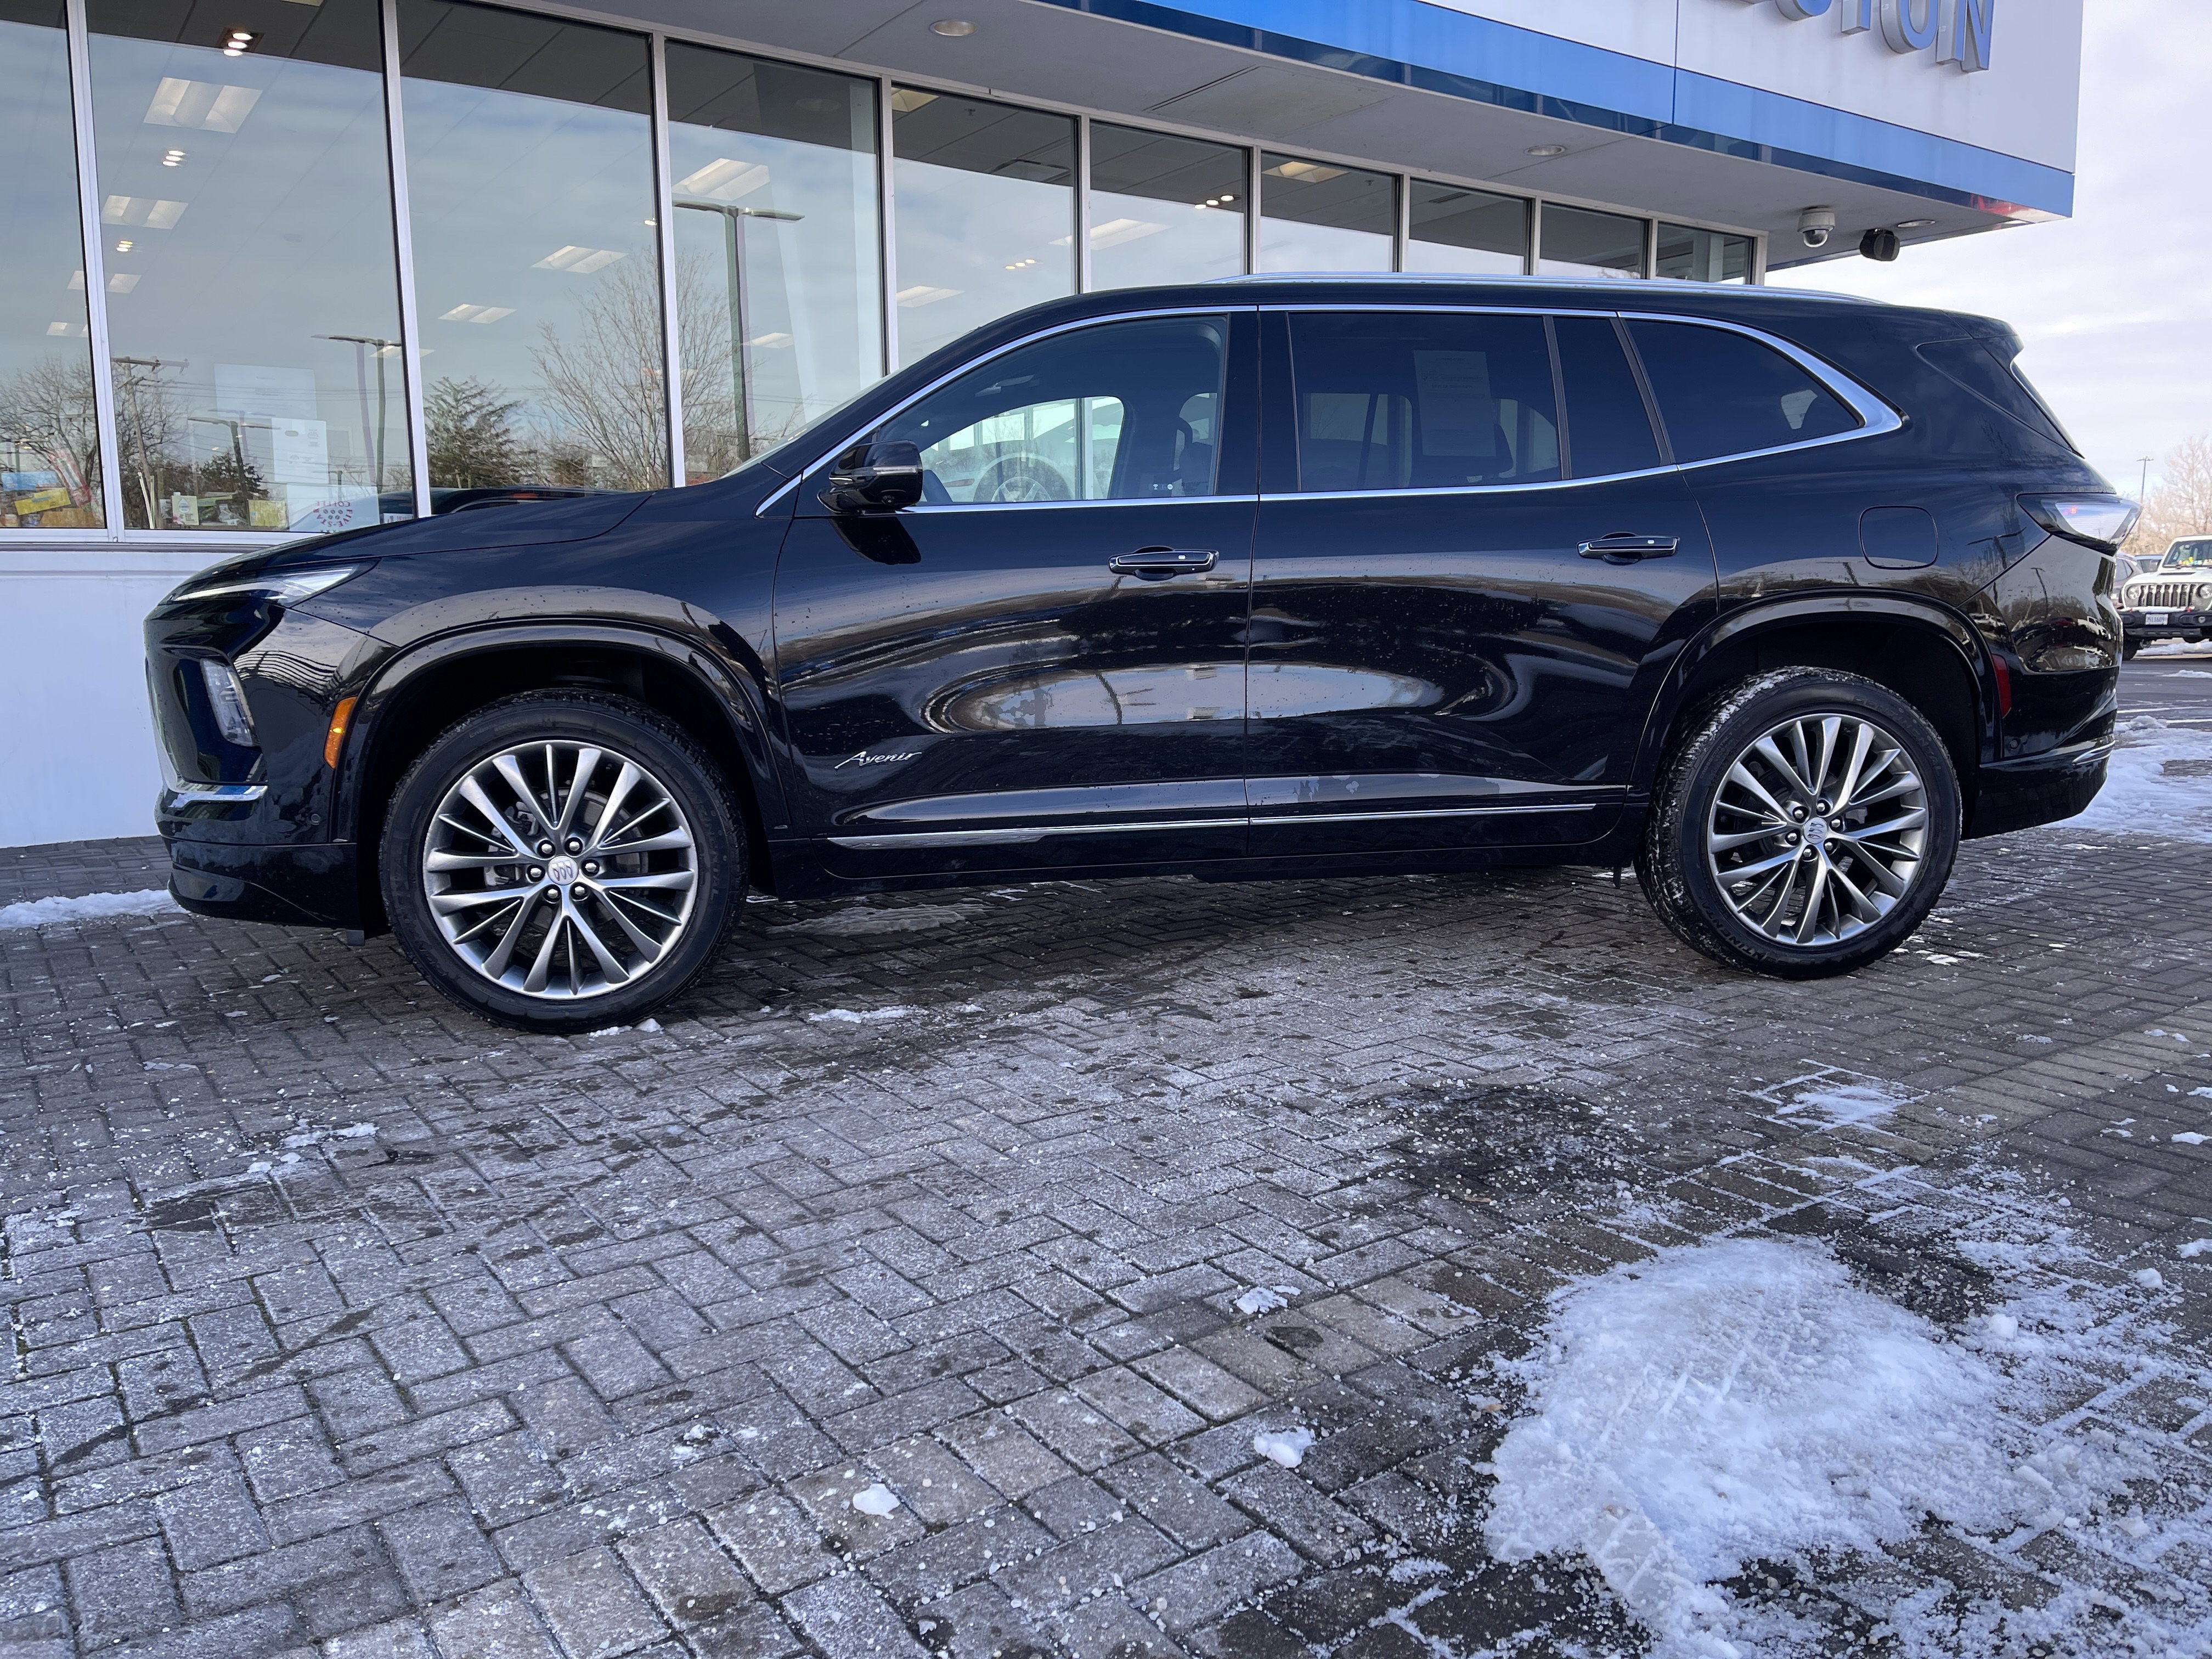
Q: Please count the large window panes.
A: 10